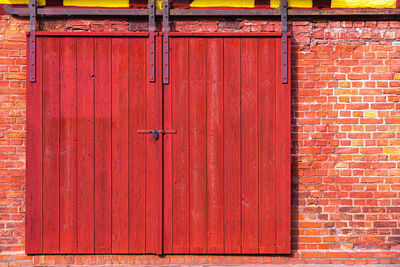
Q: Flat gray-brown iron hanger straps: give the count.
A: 4